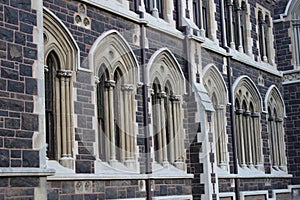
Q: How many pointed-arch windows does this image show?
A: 6